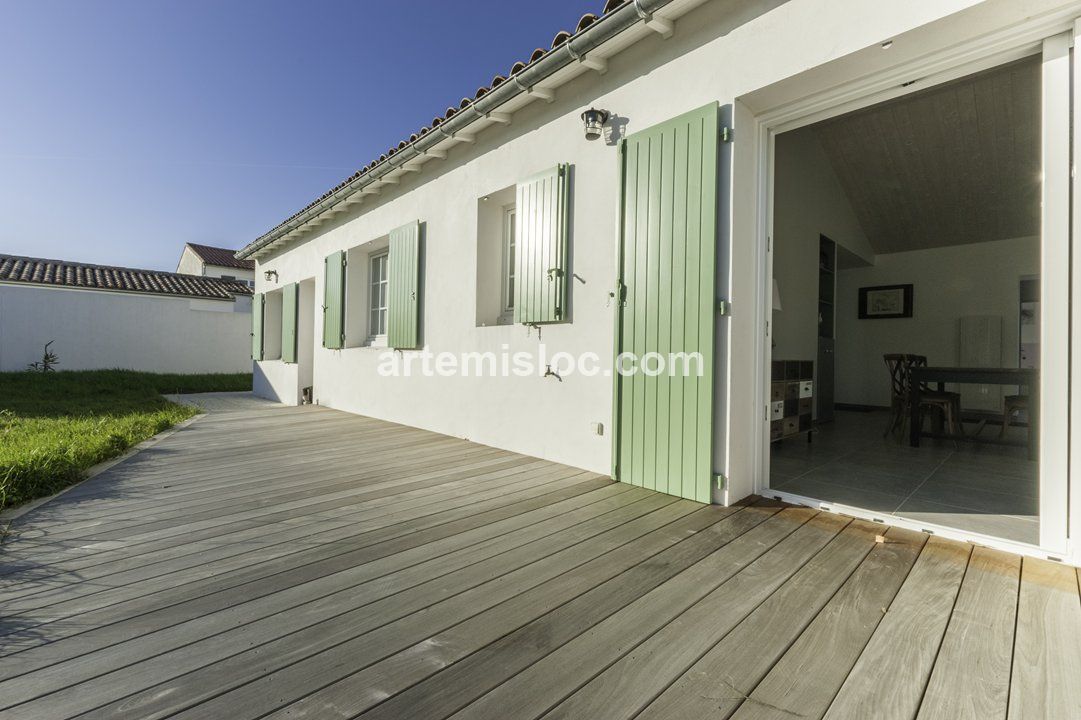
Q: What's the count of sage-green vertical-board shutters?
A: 6